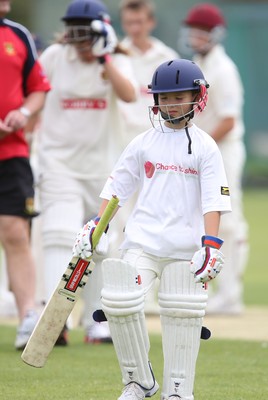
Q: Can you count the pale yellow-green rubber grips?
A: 1